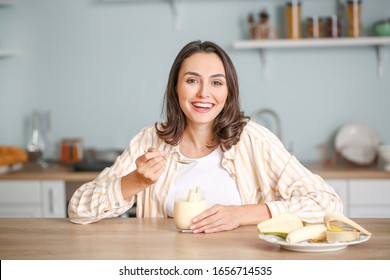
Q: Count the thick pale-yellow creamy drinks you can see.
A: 1